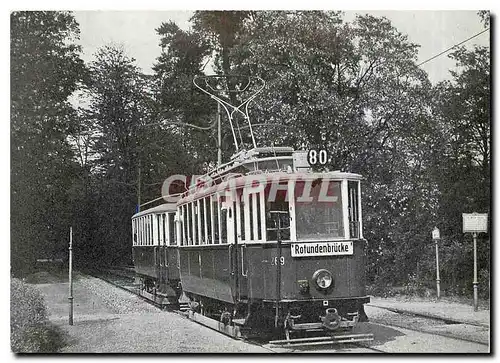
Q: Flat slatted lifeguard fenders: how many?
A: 1